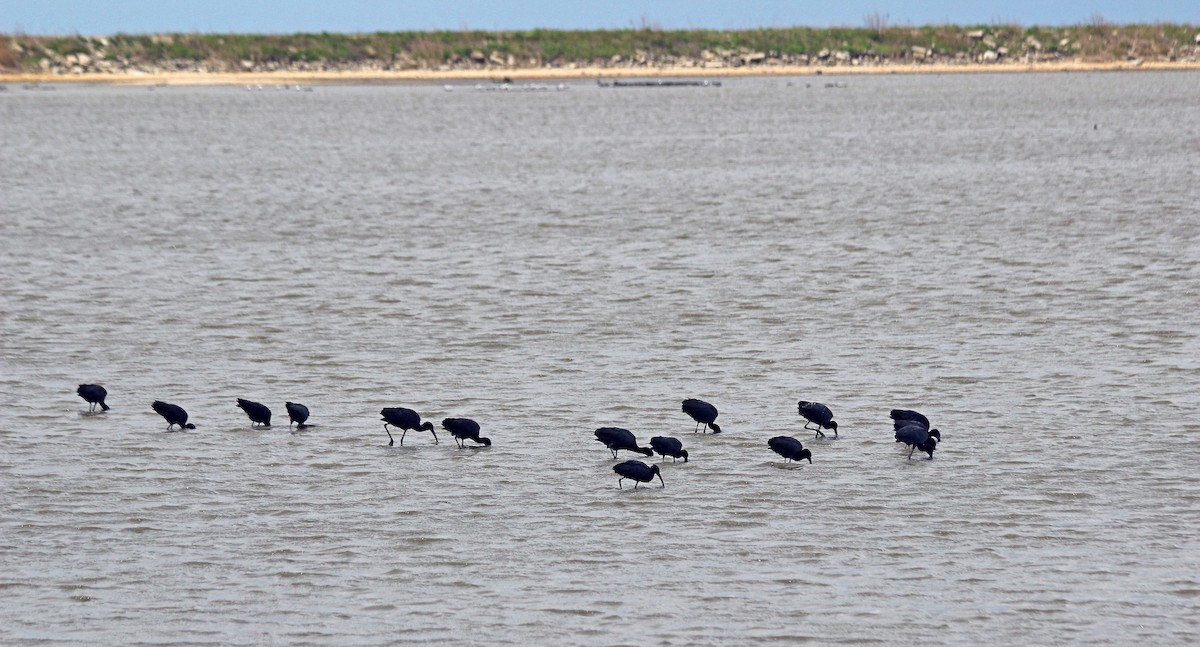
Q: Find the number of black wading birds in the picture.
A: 15